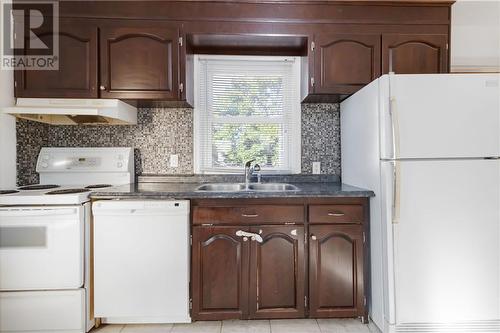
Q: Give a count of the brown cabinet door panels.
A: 7